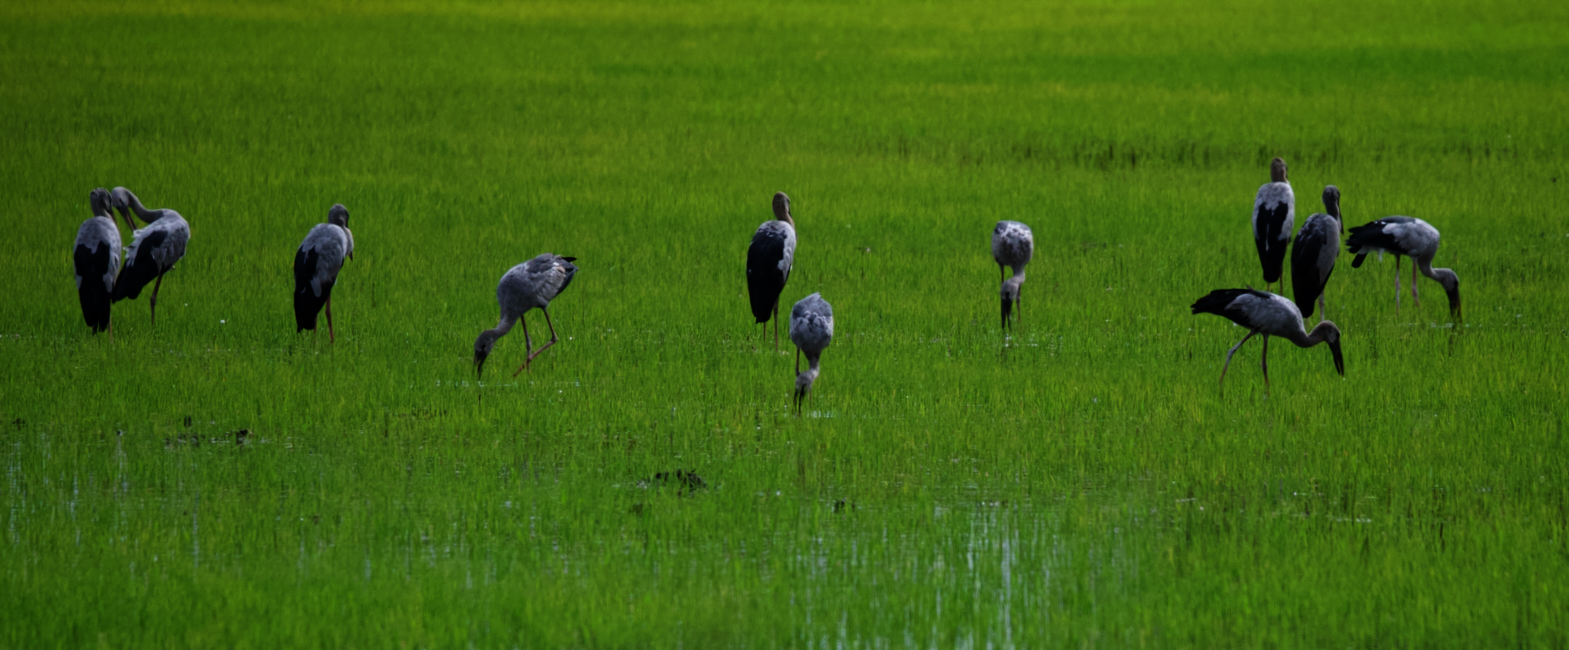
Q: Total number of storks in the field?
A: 11